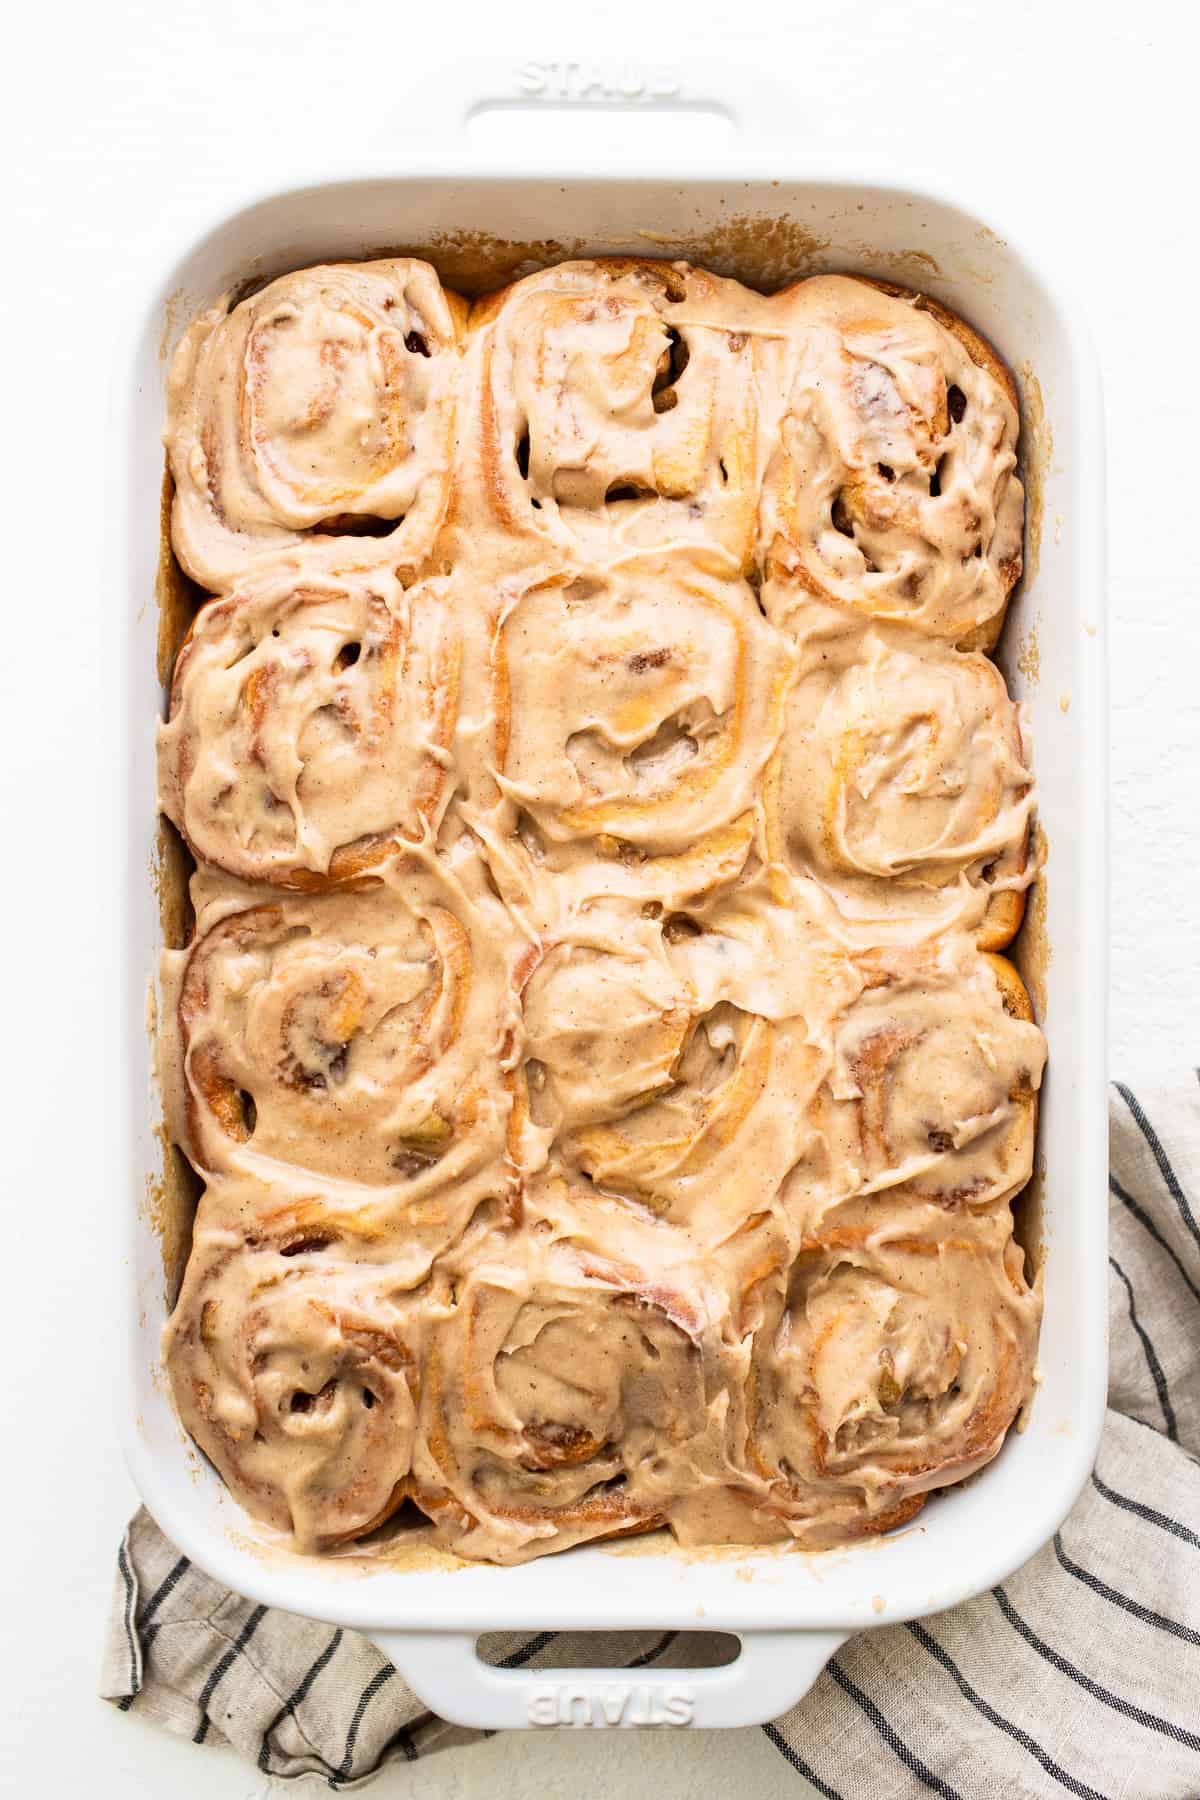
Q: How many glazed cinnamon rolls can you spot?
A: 12